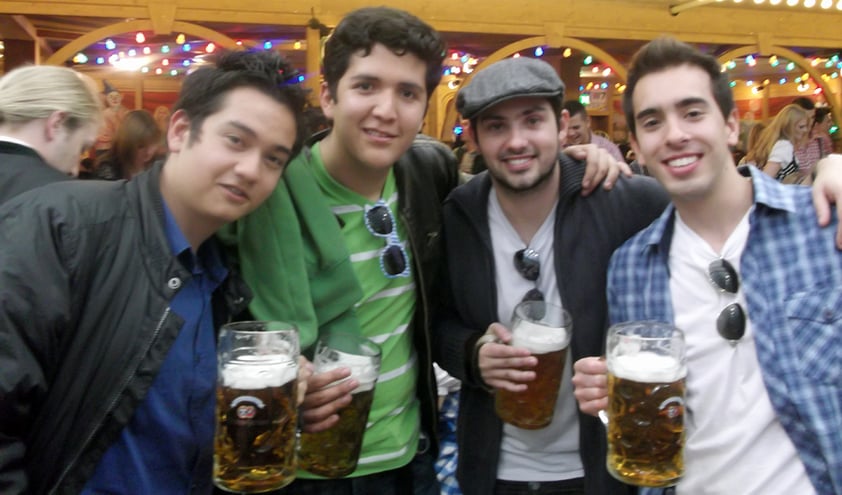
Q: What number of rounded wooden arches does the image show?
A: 3